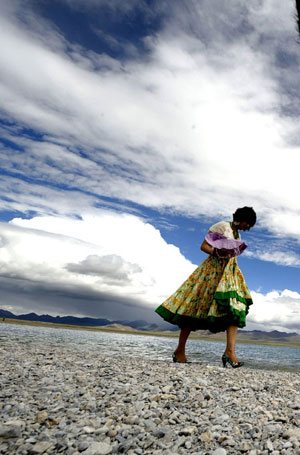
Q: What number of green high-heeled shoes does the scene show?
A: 2